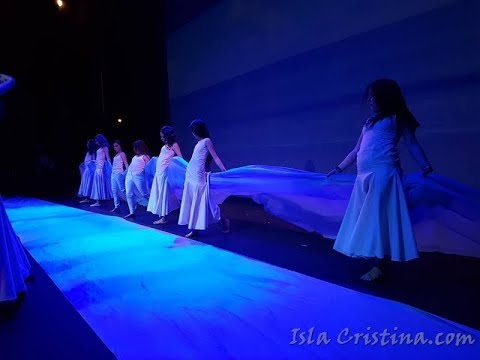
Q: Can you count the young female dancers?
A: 7